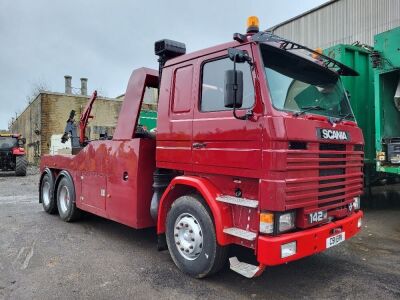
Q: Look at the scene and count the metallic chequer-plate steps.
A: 3